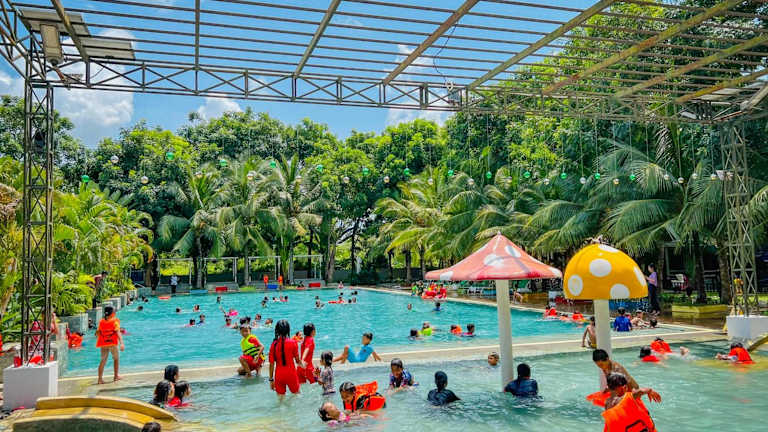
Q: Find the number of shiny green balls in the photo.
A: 13